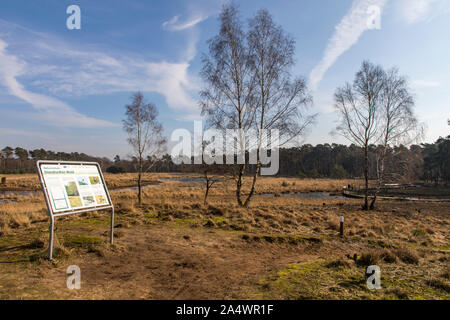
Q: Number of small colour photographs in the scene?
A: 4